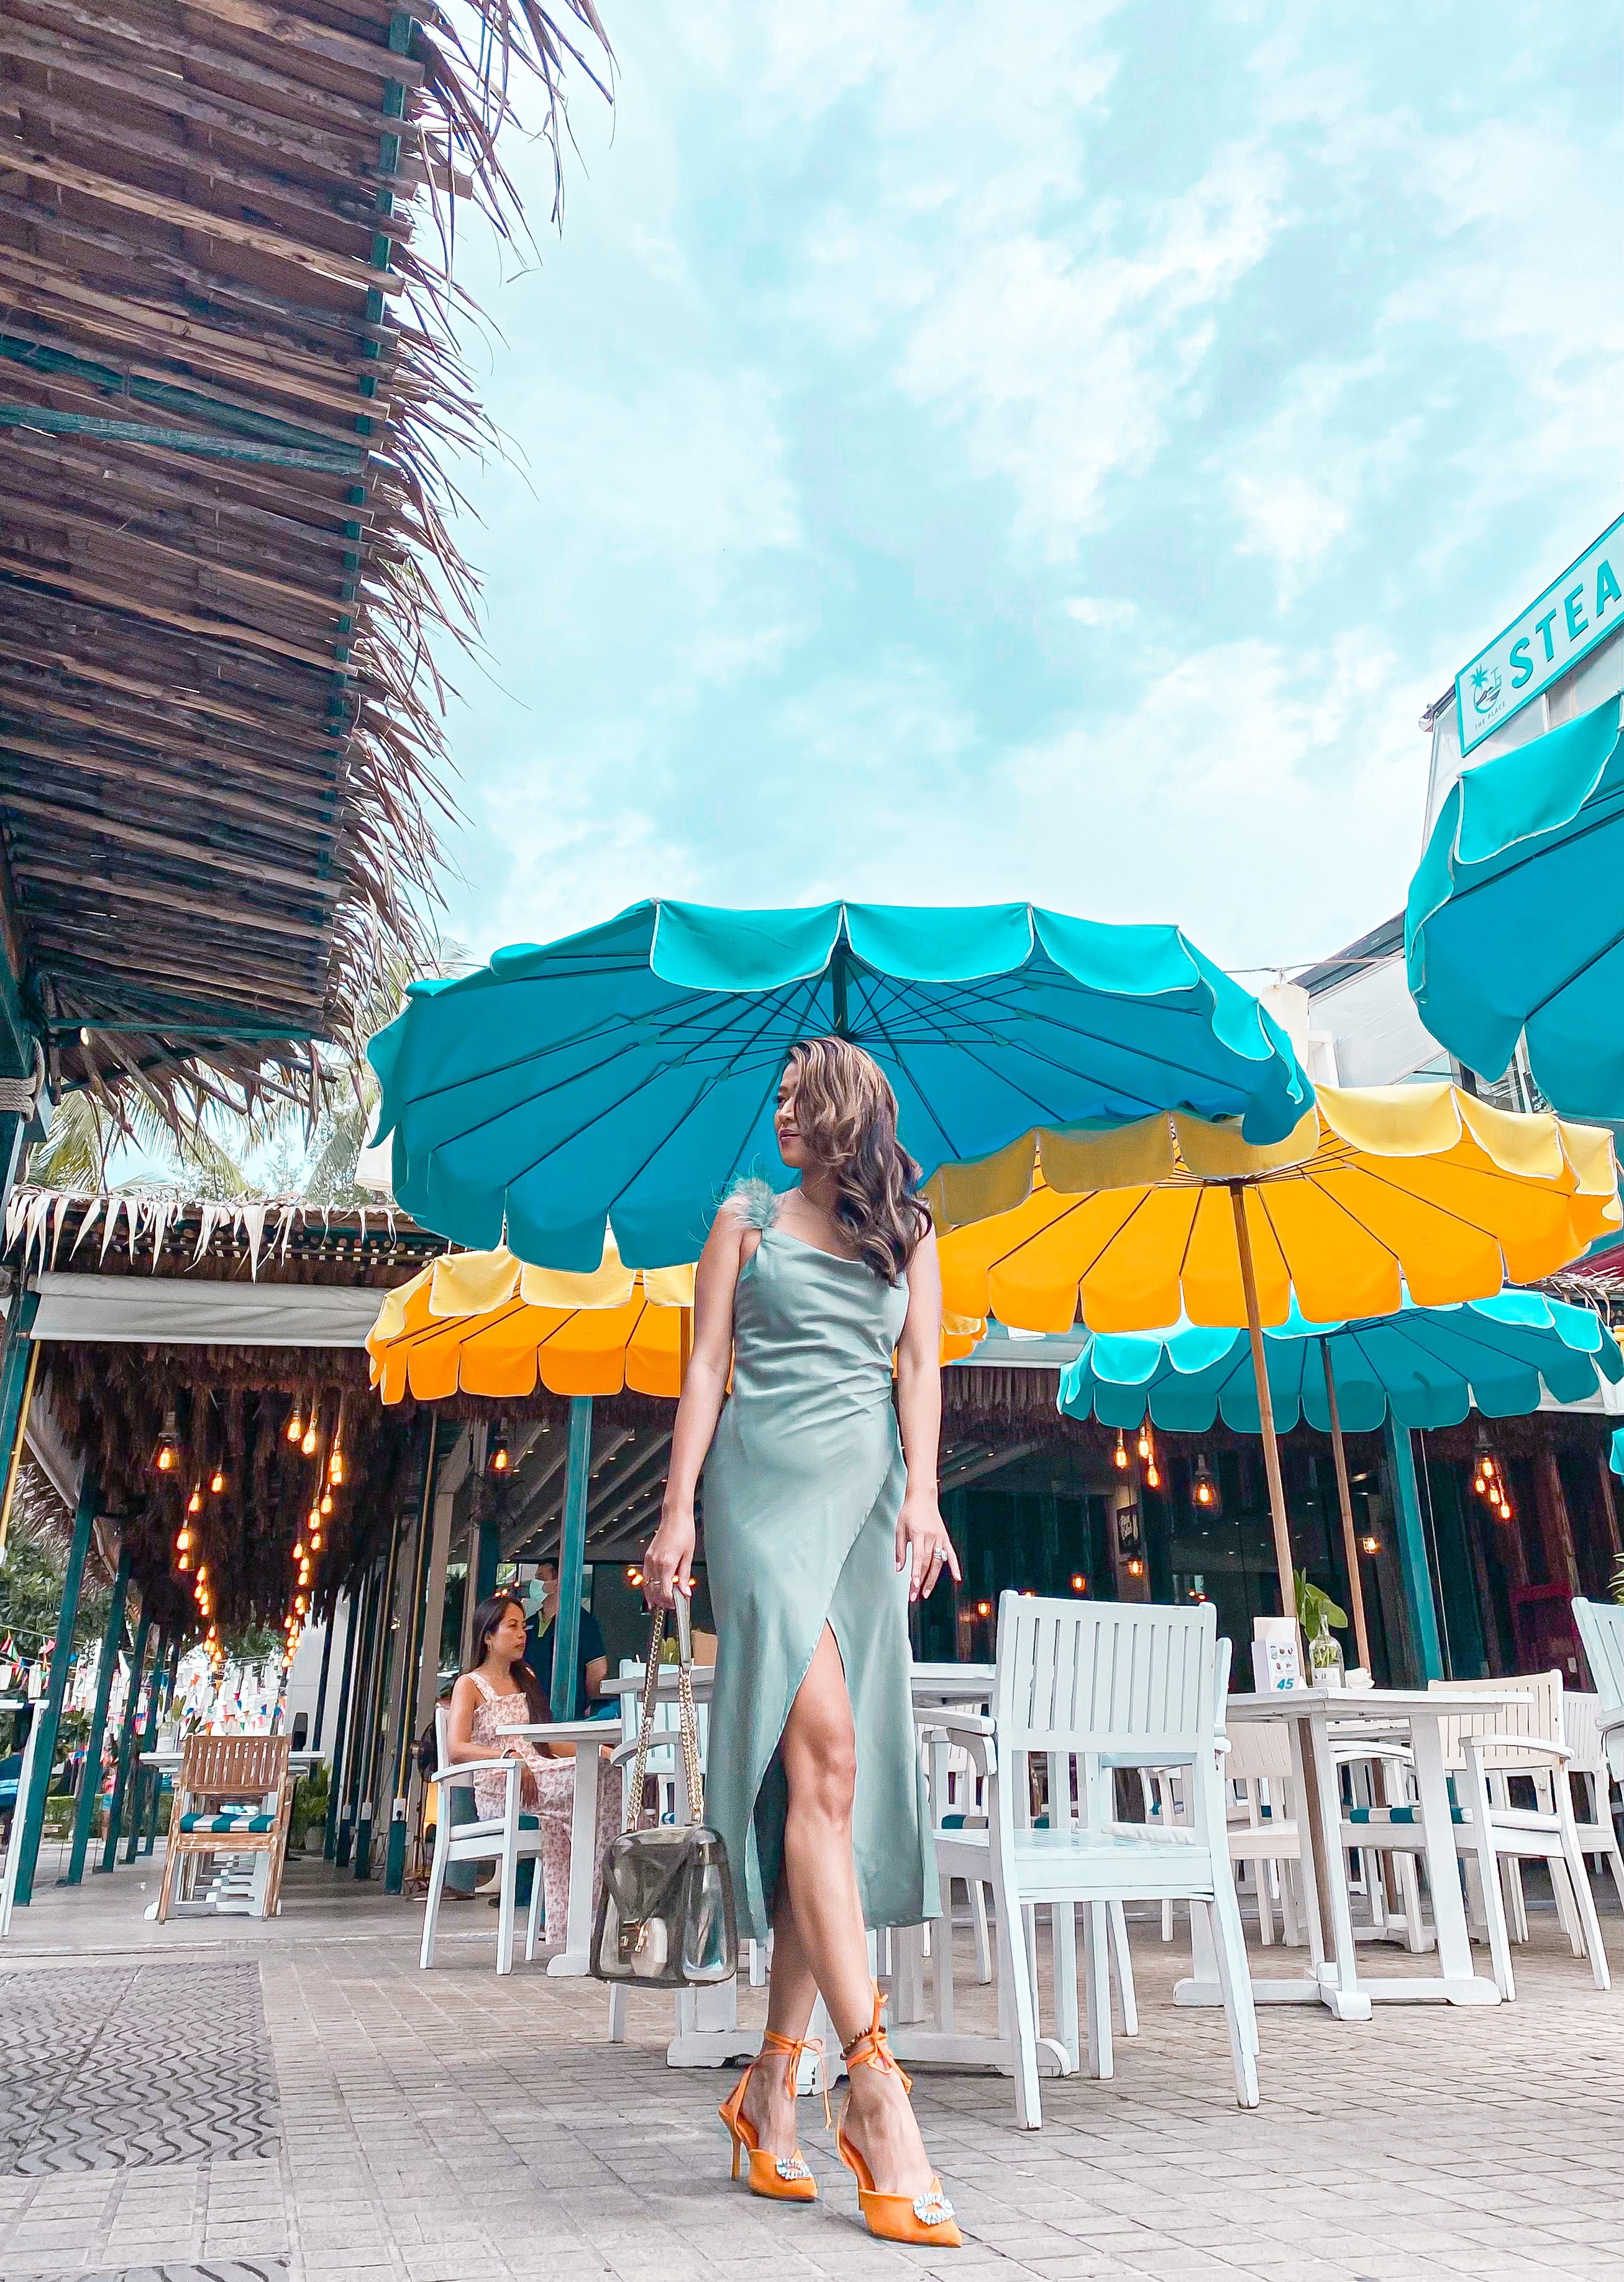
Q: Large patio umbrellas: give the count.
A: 5